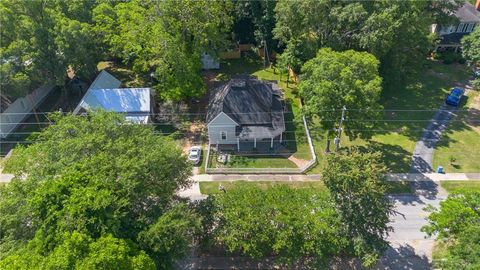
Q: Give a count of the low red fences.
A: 0